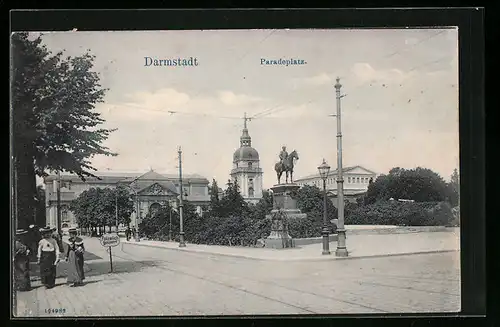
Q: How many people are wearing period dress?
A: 3